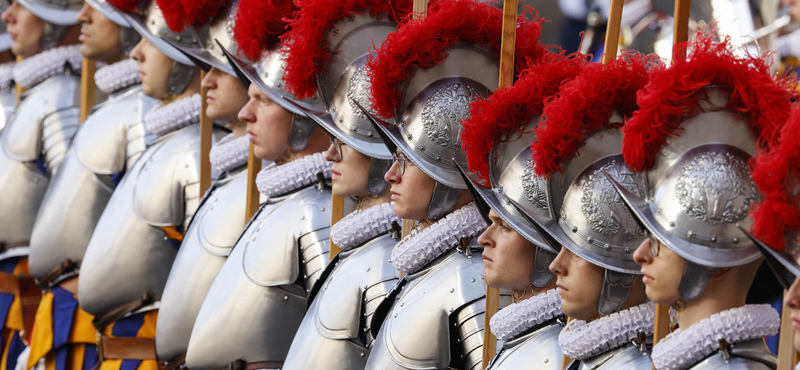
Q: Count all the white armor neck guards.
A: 11